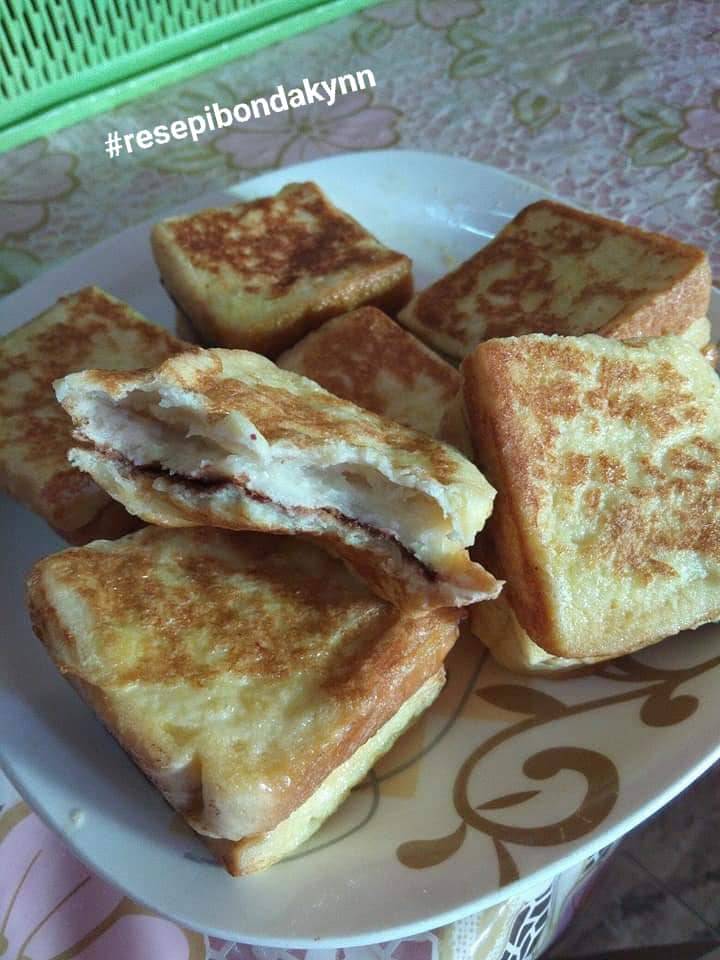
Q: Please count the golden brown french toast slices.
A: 7